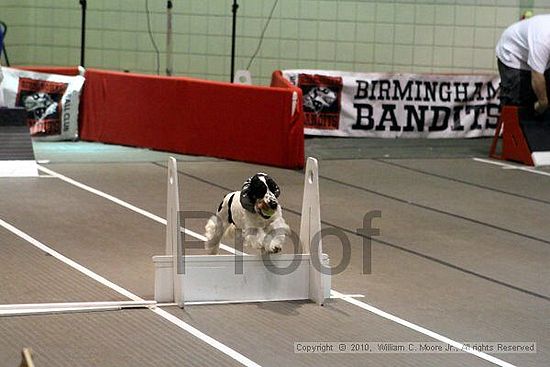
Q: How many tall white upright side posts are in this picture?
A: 2